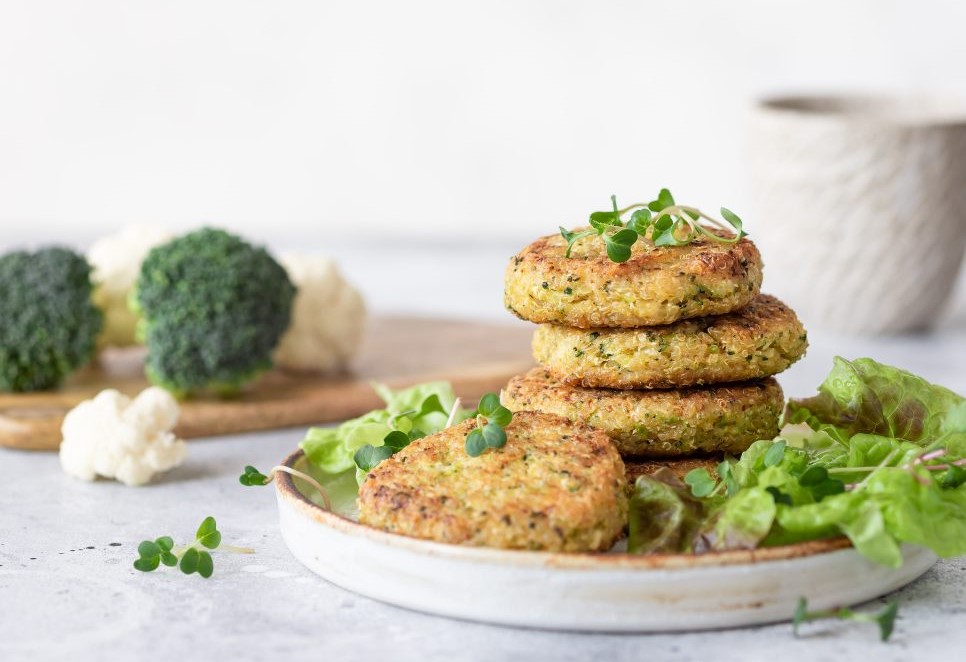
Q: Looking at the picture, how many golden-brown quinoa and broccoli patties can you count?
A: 5